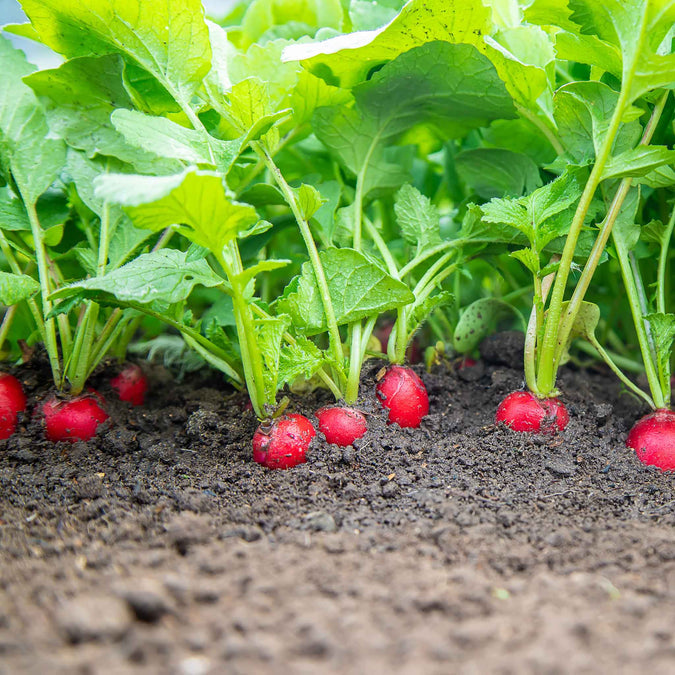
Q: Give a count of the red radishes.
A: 8